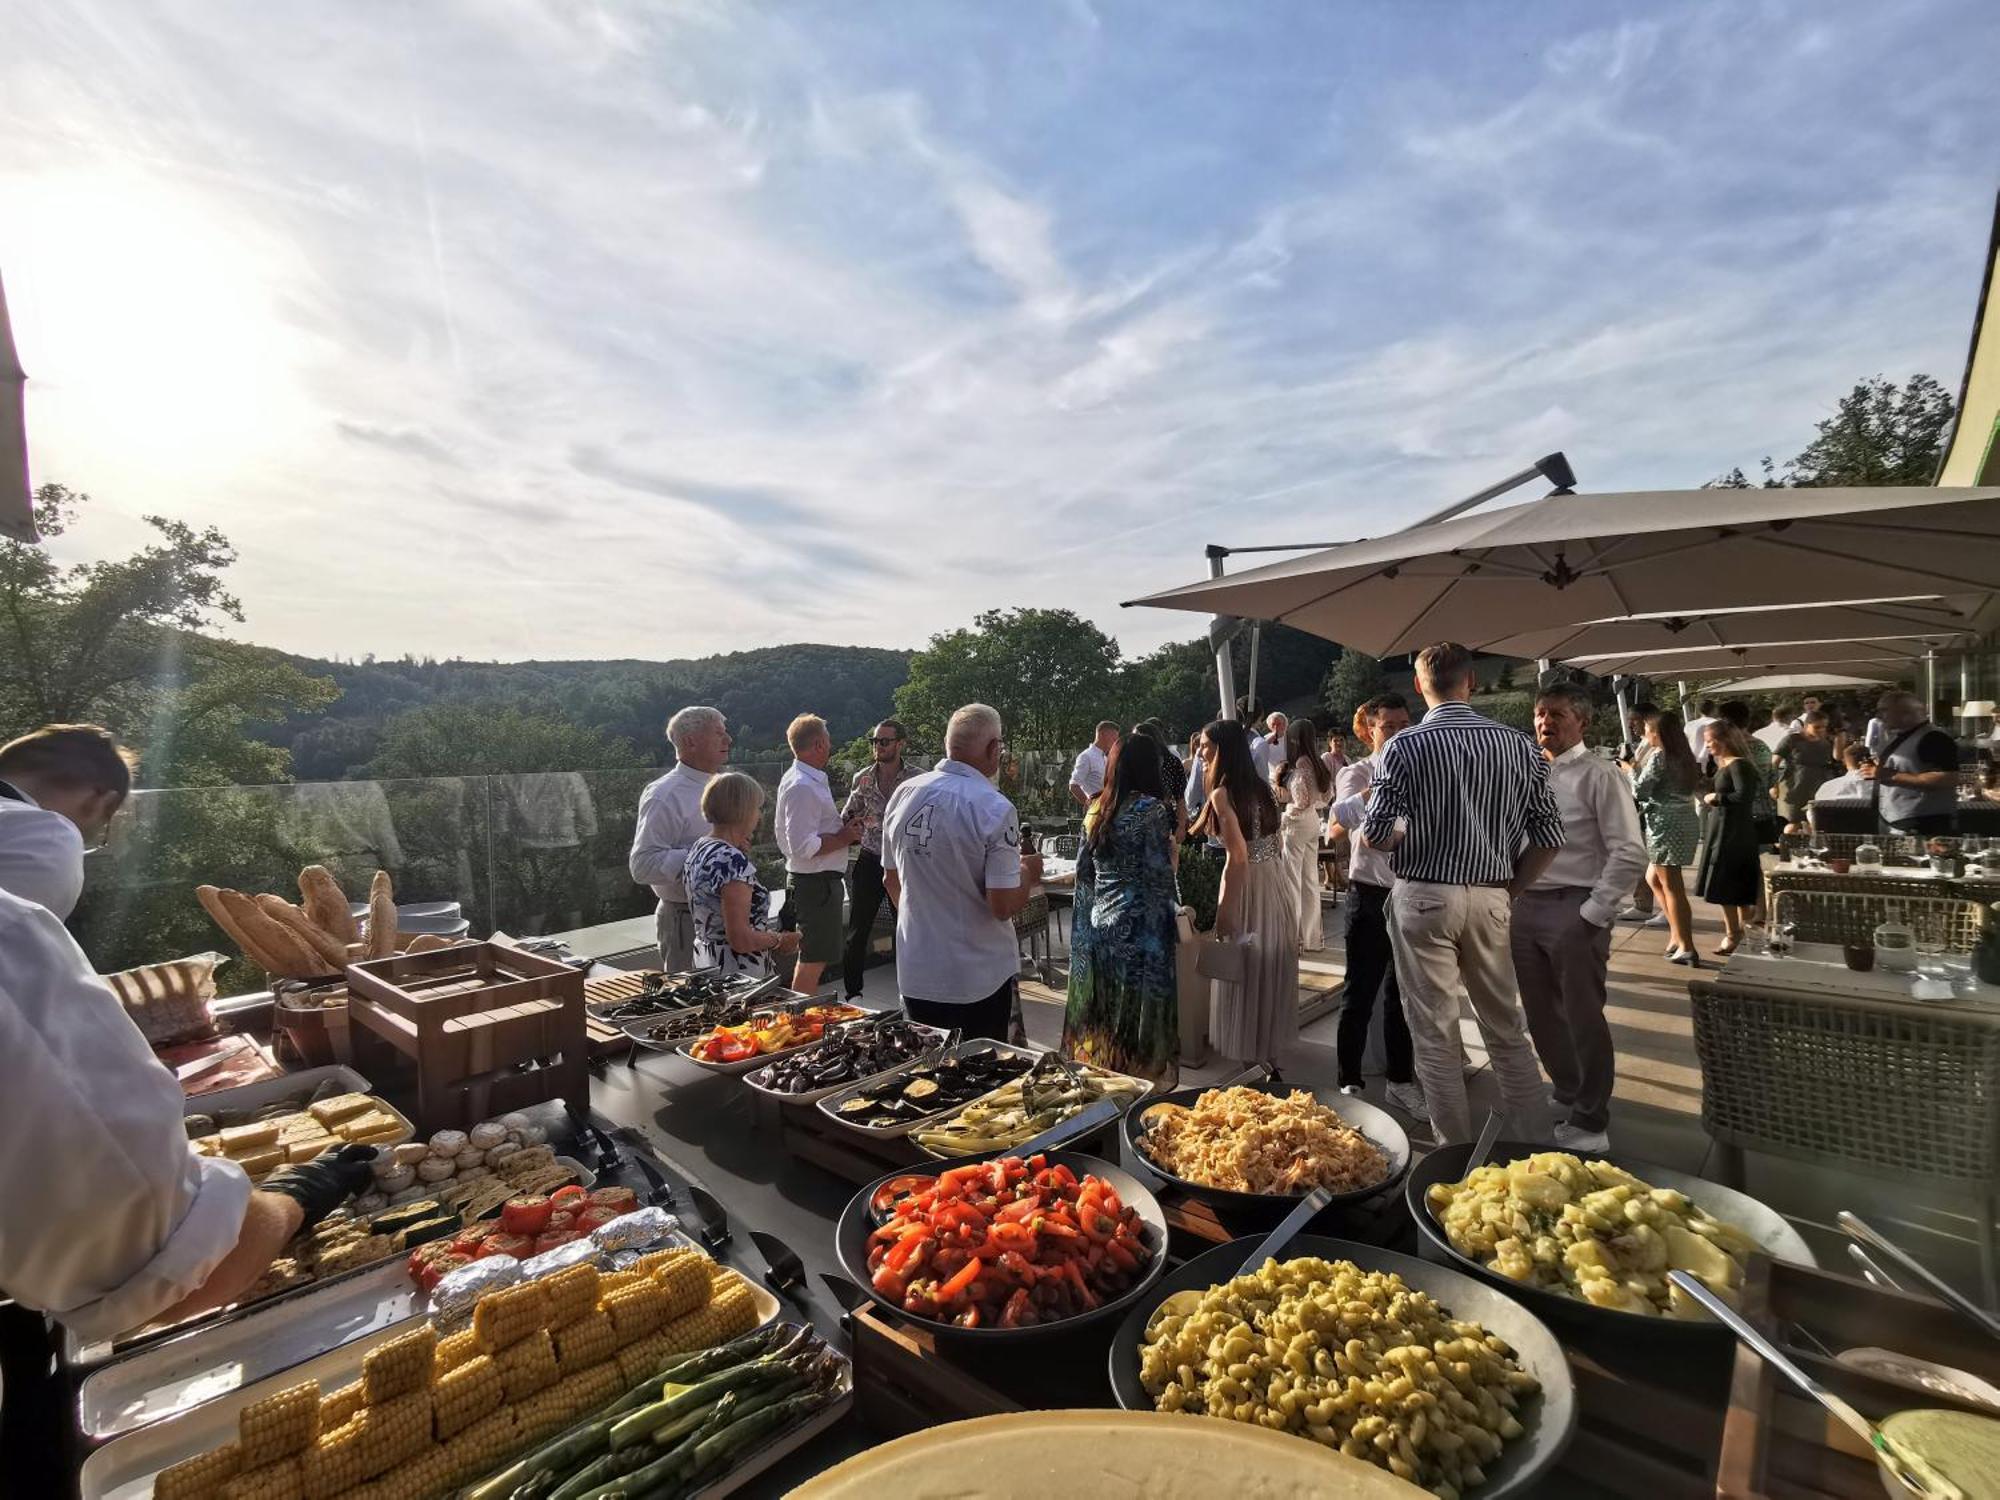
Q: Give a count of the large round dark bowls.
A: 4